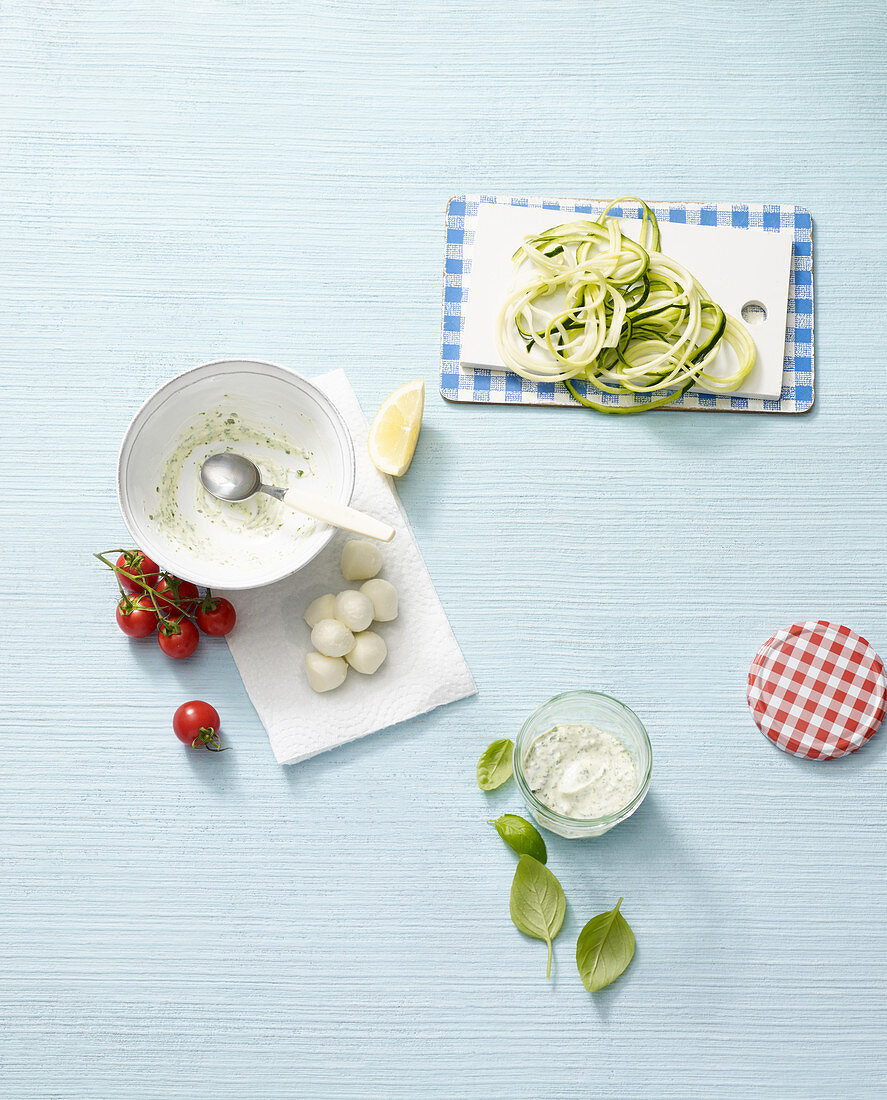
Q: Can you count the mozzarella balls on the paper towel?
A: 7